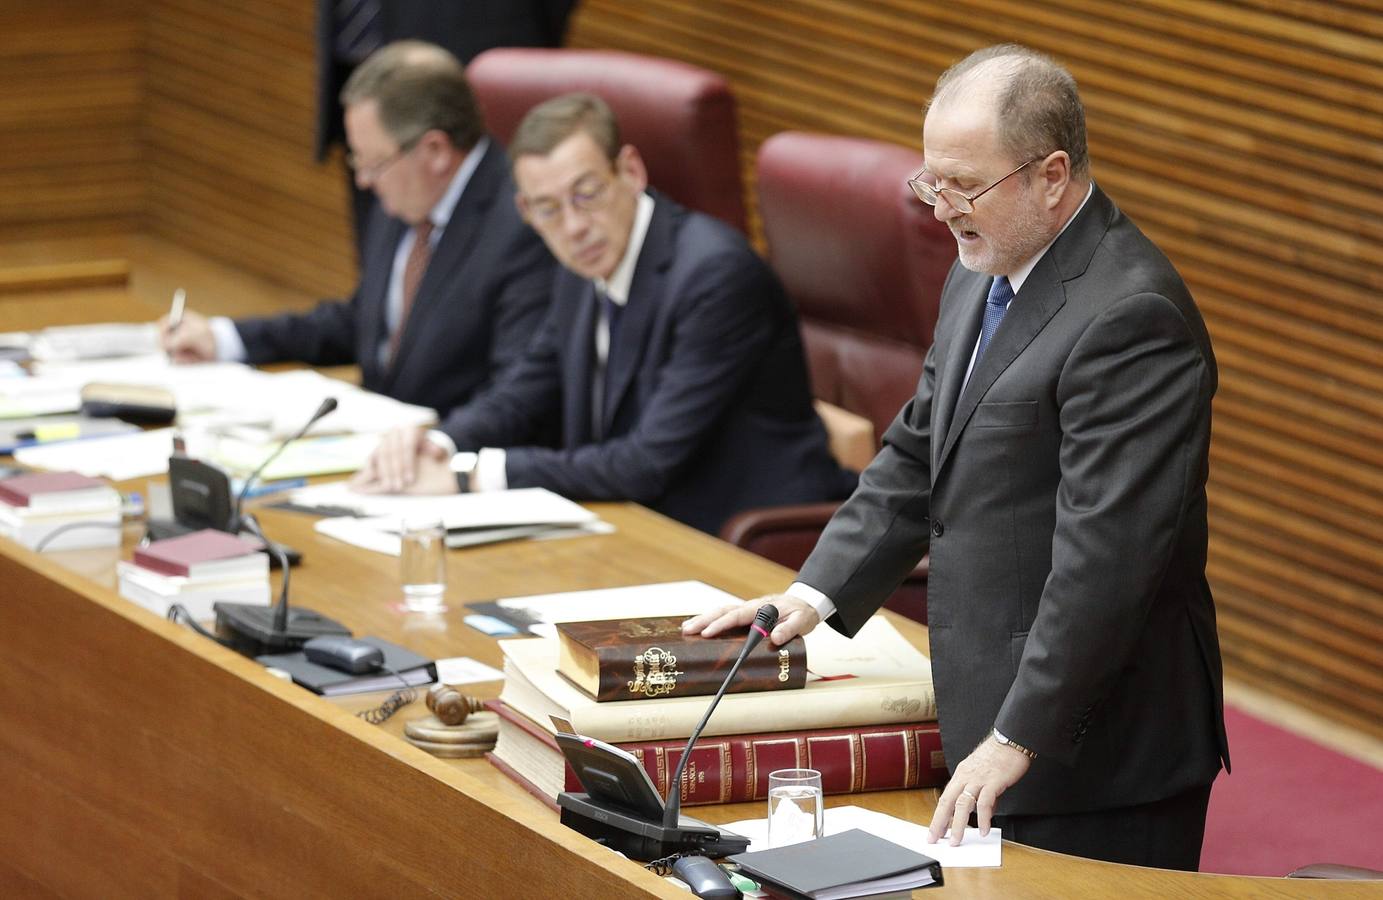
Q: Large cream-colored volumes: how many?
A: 1